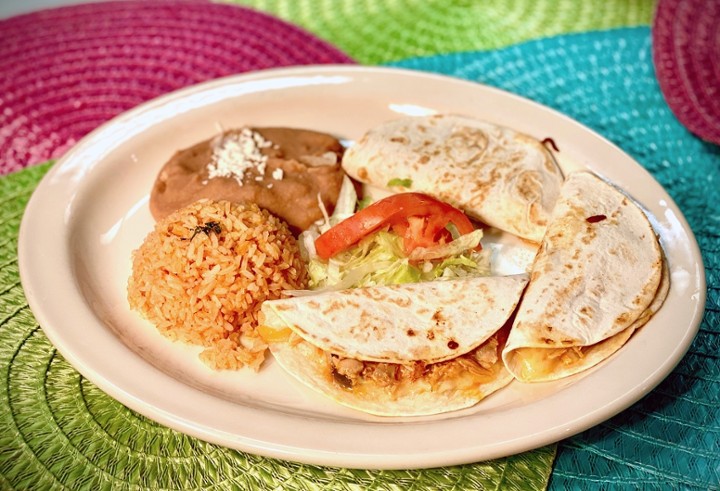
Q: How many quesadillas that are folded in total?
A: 3